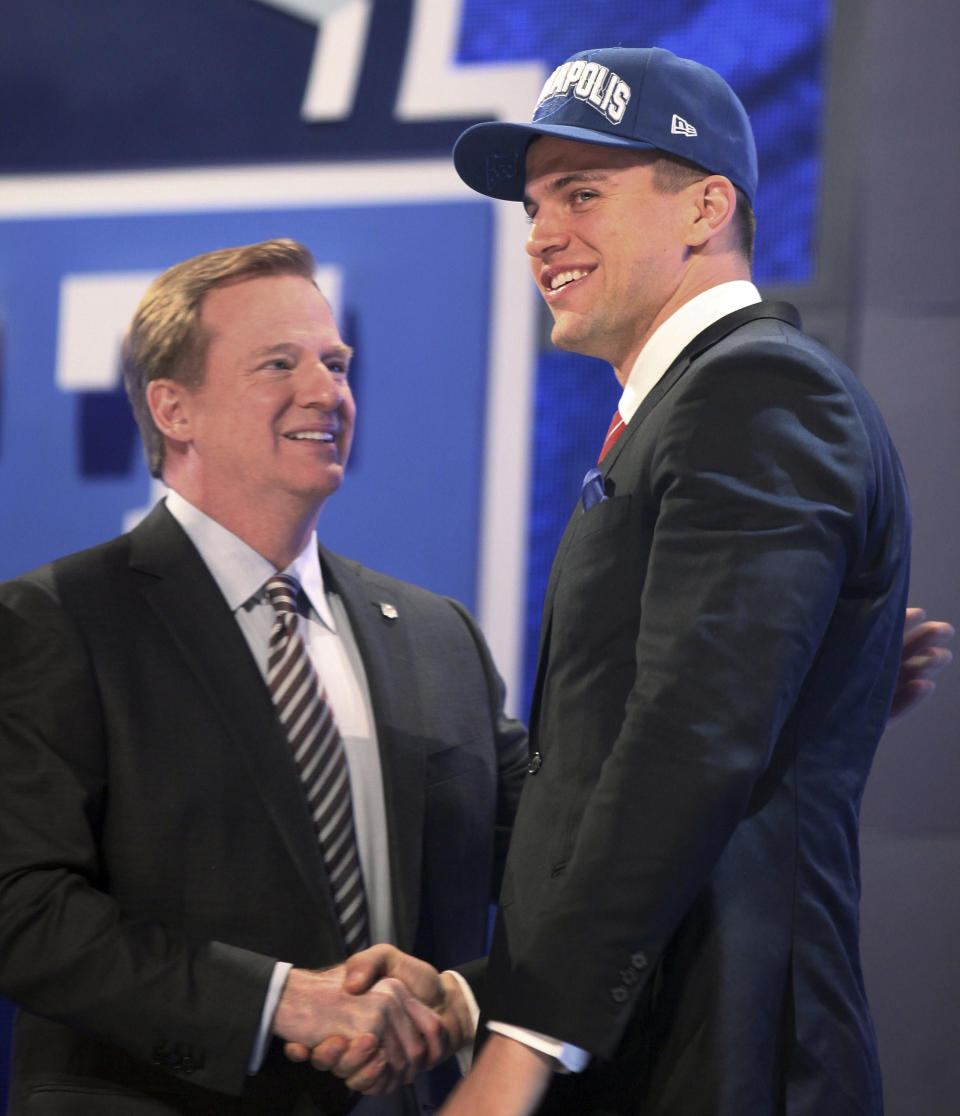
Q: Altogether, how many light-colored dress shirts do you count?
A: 2